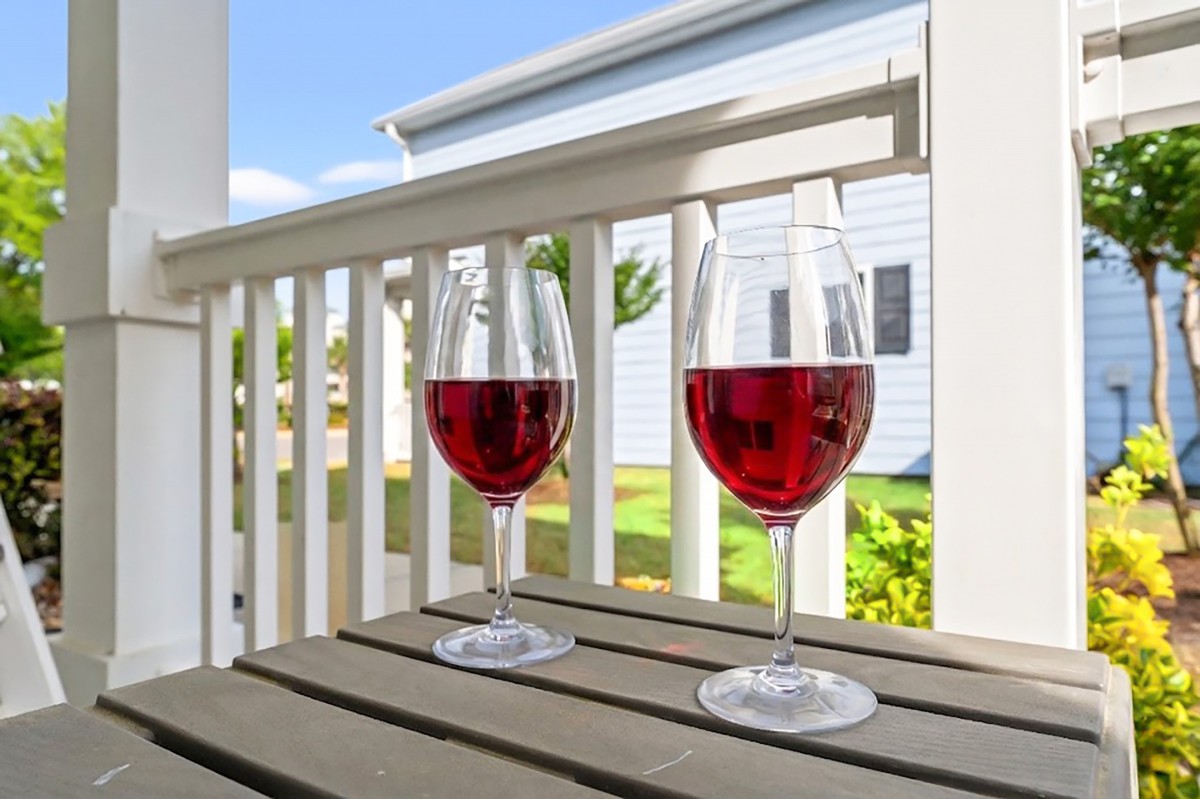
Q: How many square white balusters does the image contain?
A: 9